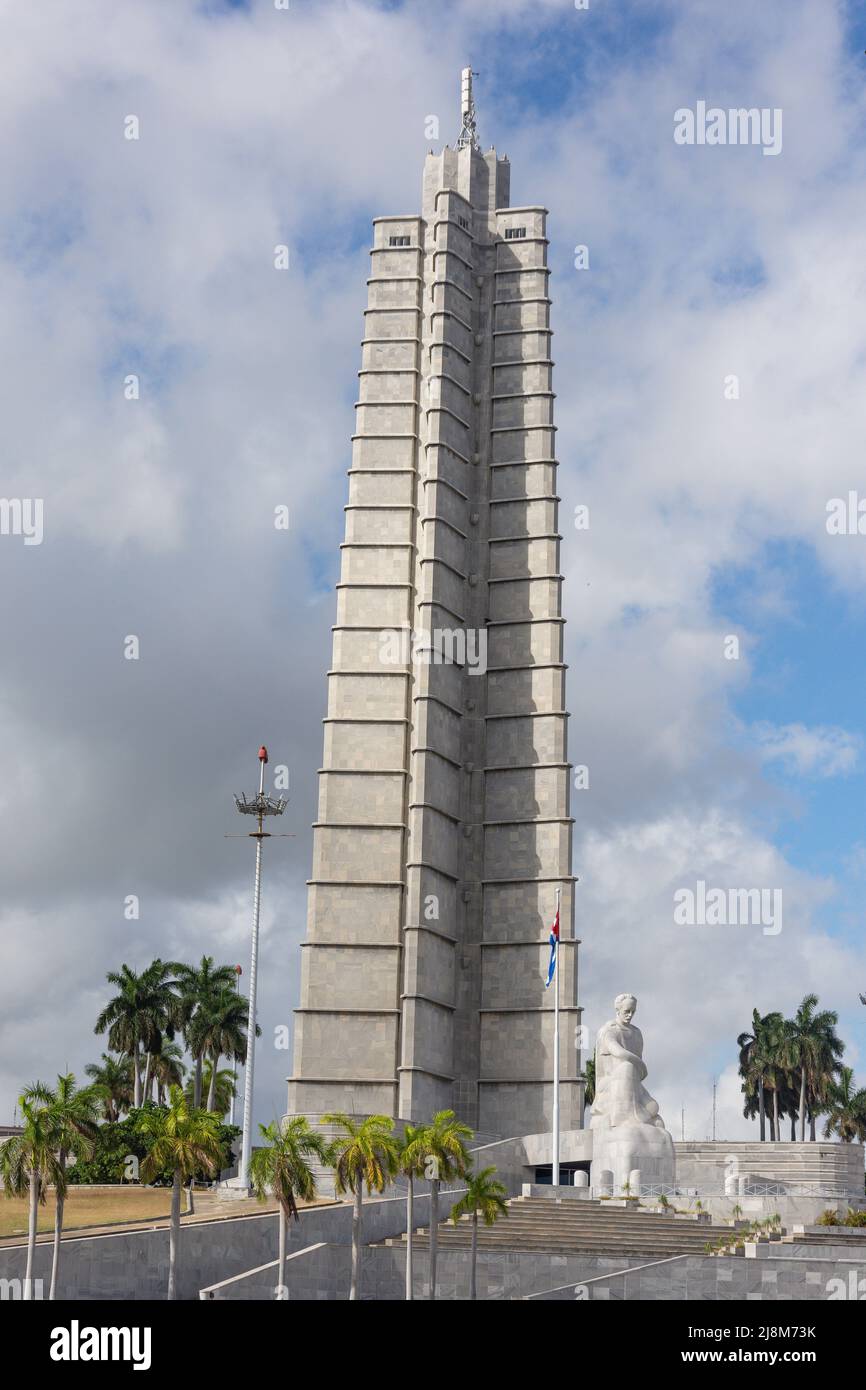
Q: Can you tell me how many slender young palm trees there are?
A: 8